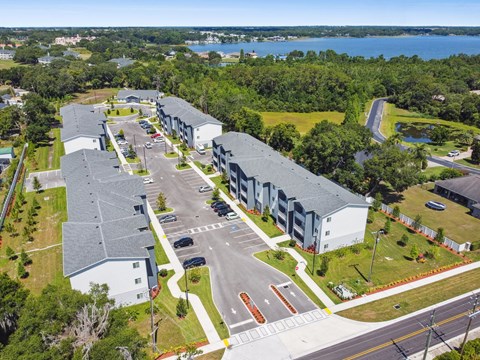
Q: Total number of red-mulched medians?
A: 2